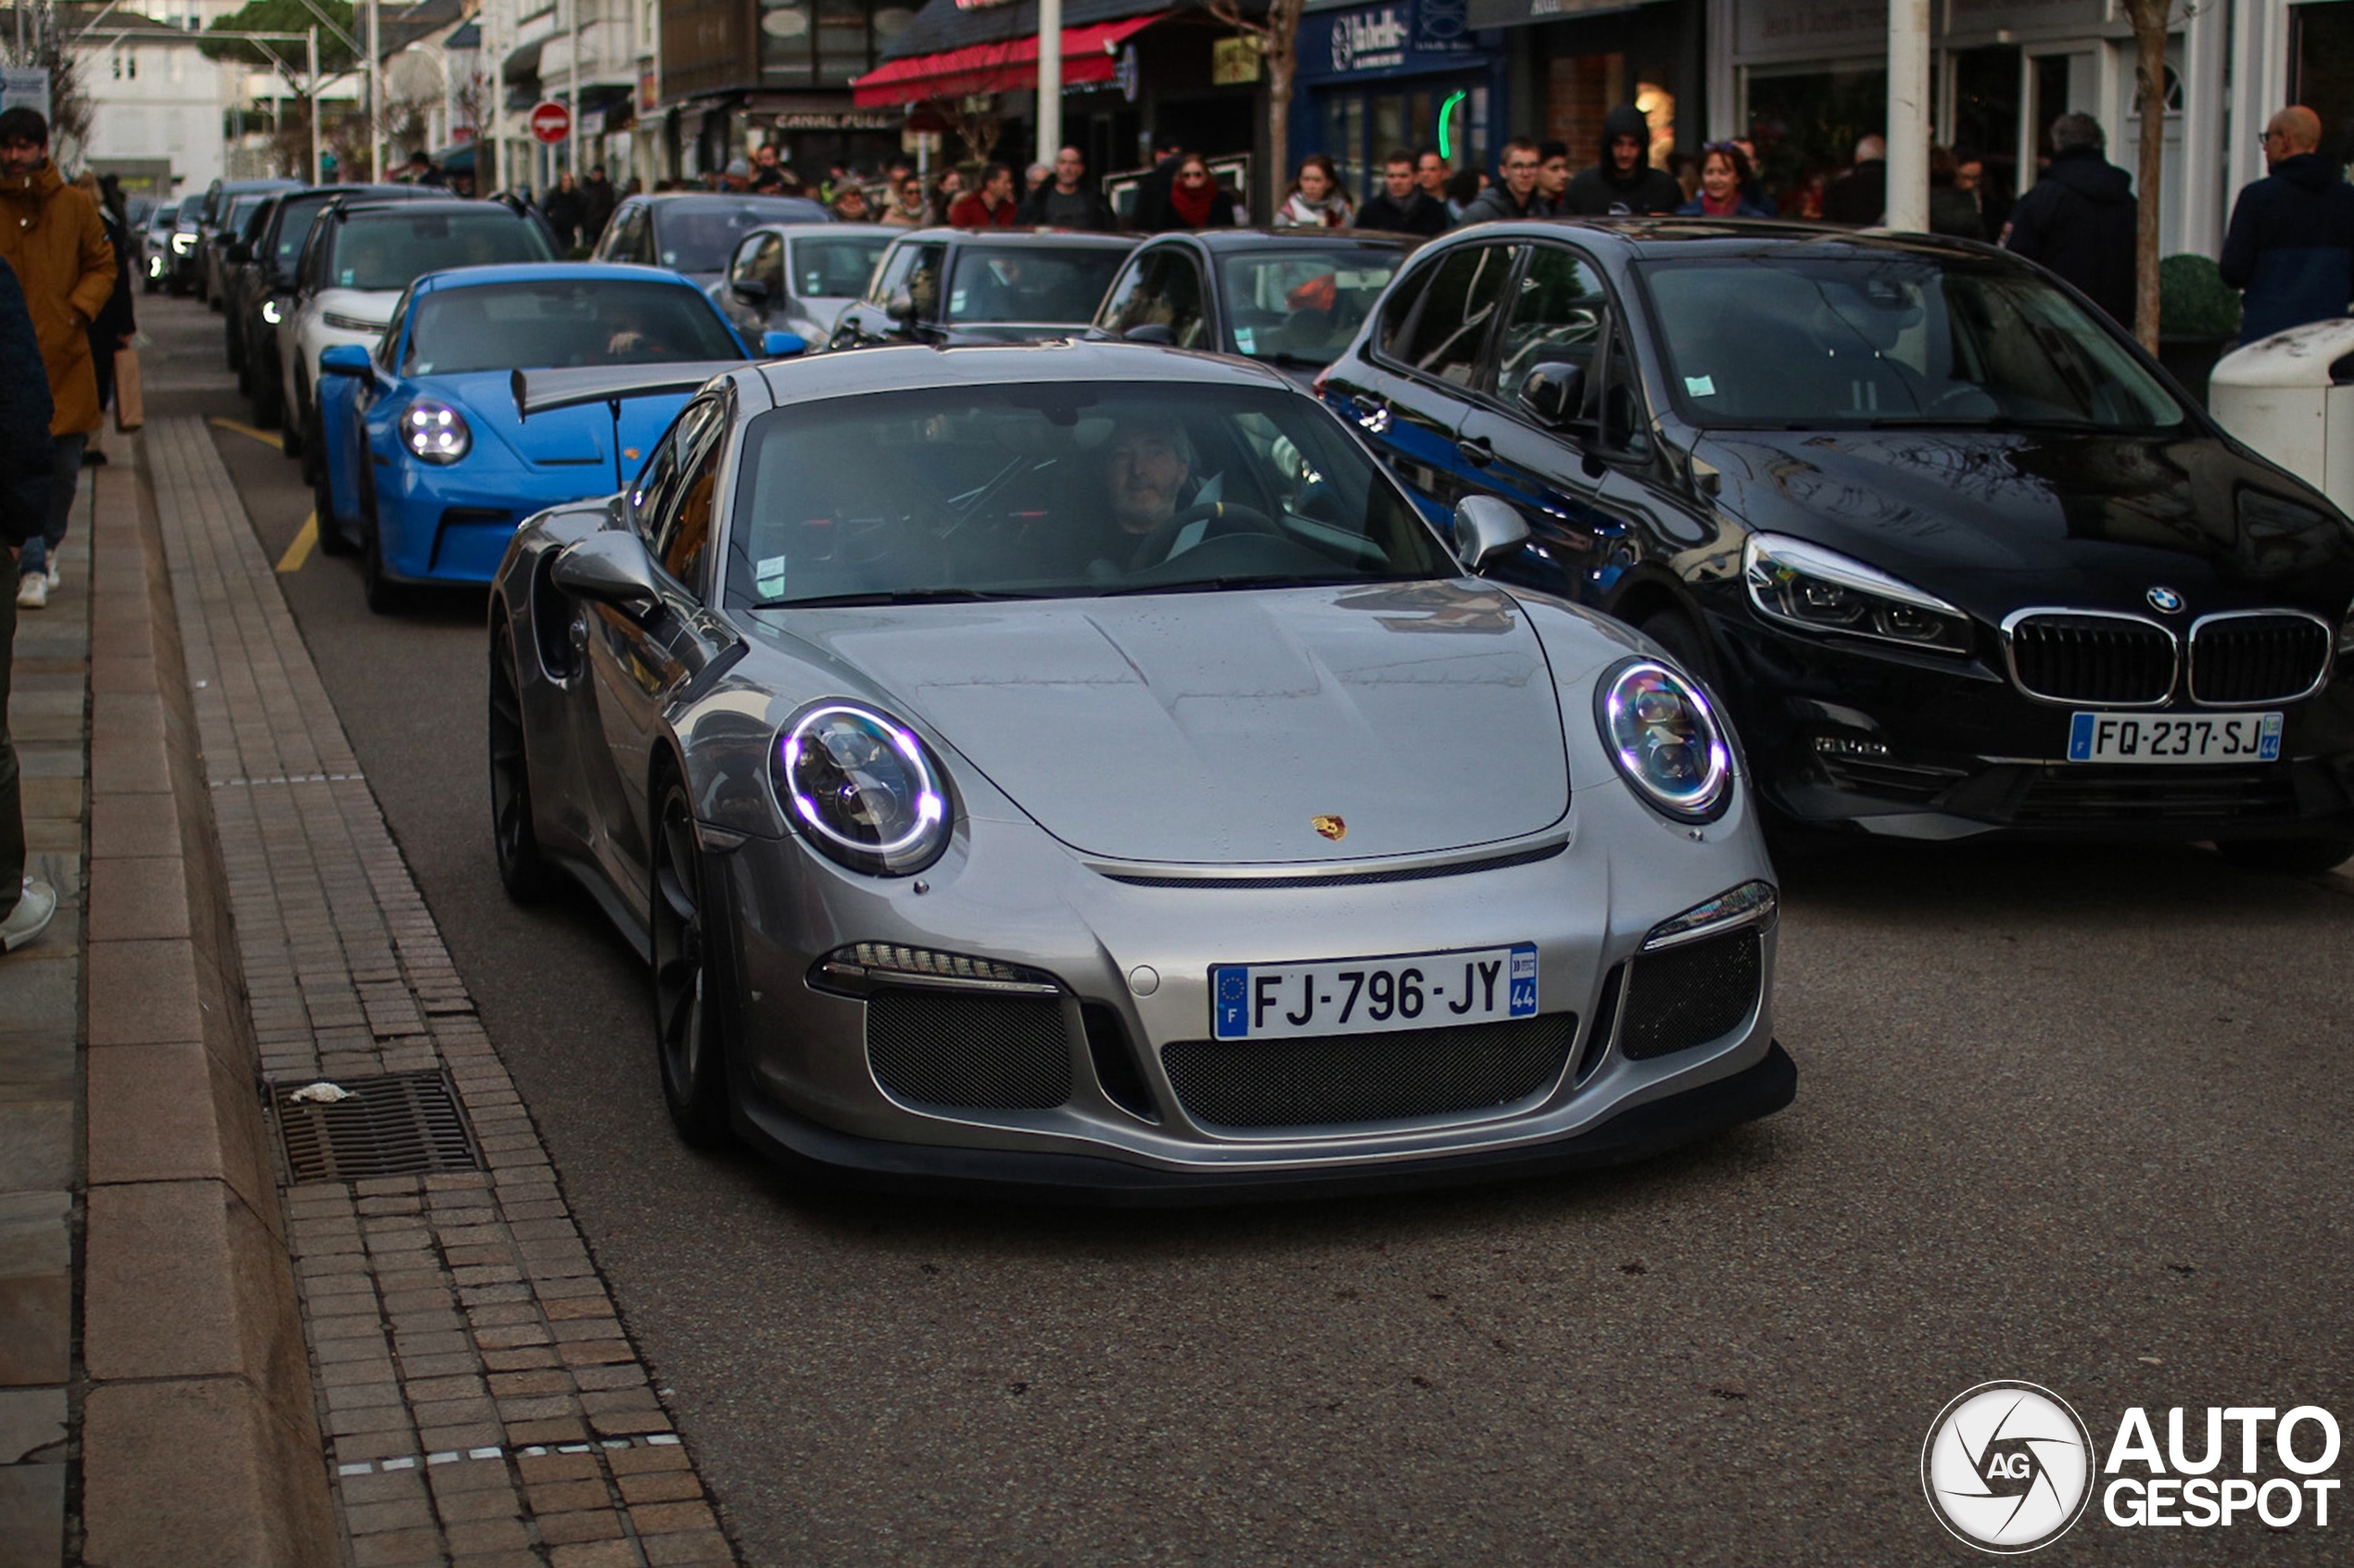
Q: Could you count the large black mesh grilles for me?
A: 3